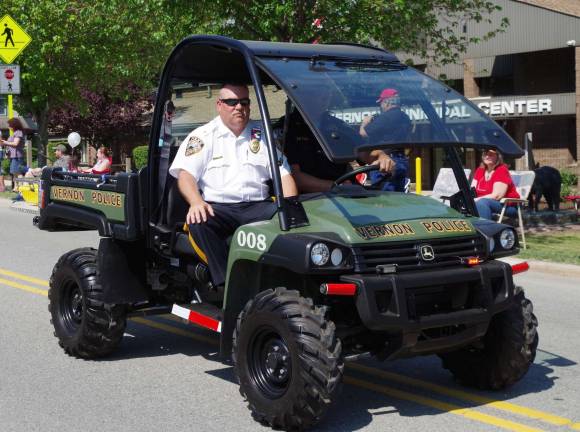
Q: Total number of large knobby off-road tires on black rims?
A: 3